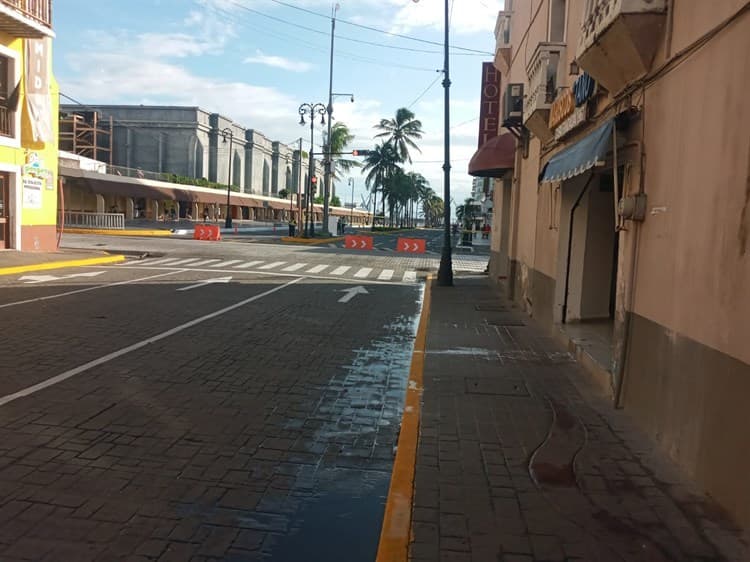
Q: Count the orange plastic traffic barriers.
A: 3